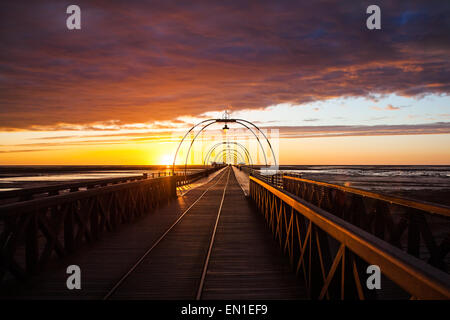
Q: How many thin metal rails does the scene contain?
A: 2